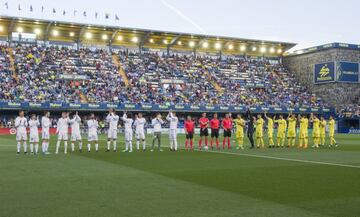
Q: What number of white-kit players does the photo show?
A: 11